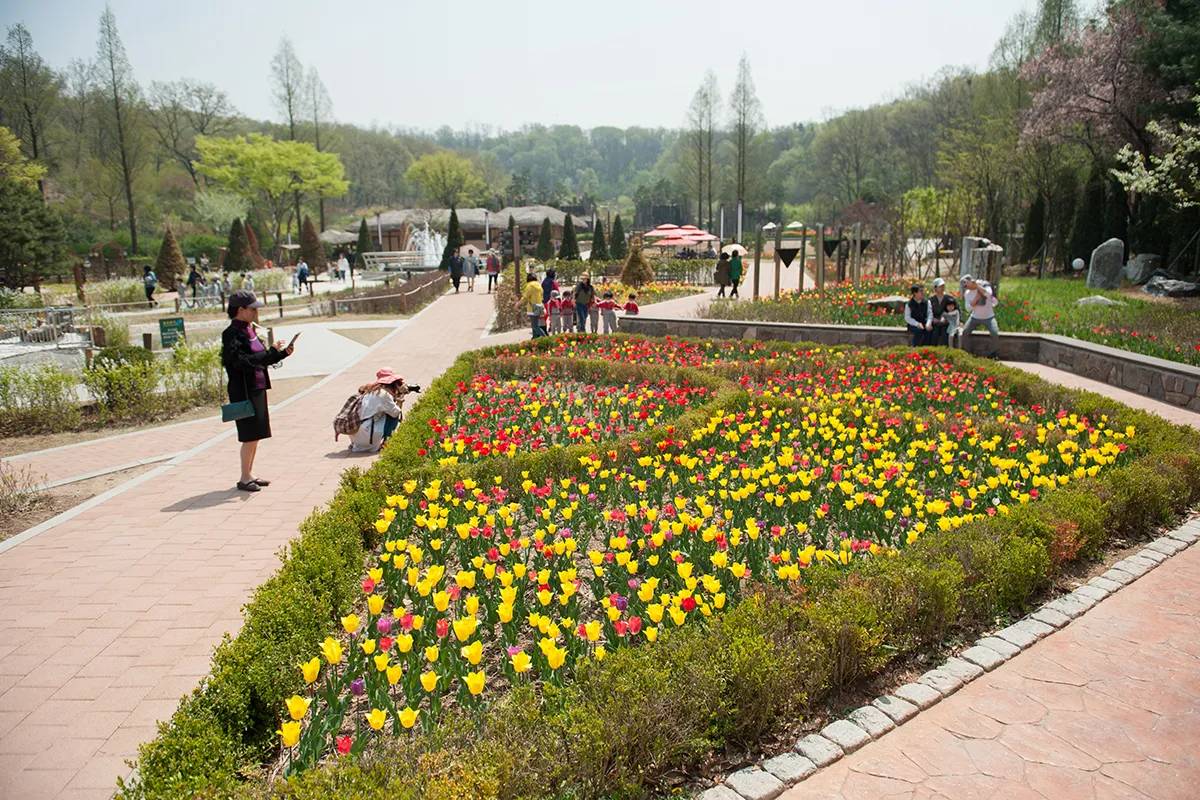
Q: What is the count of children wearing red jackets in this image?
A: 5